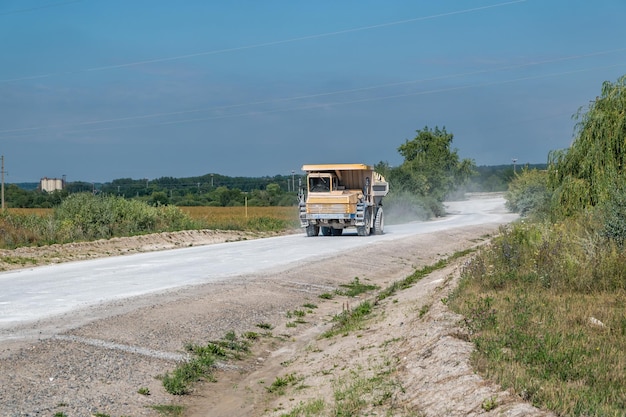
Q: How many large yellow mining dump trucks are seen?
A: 1